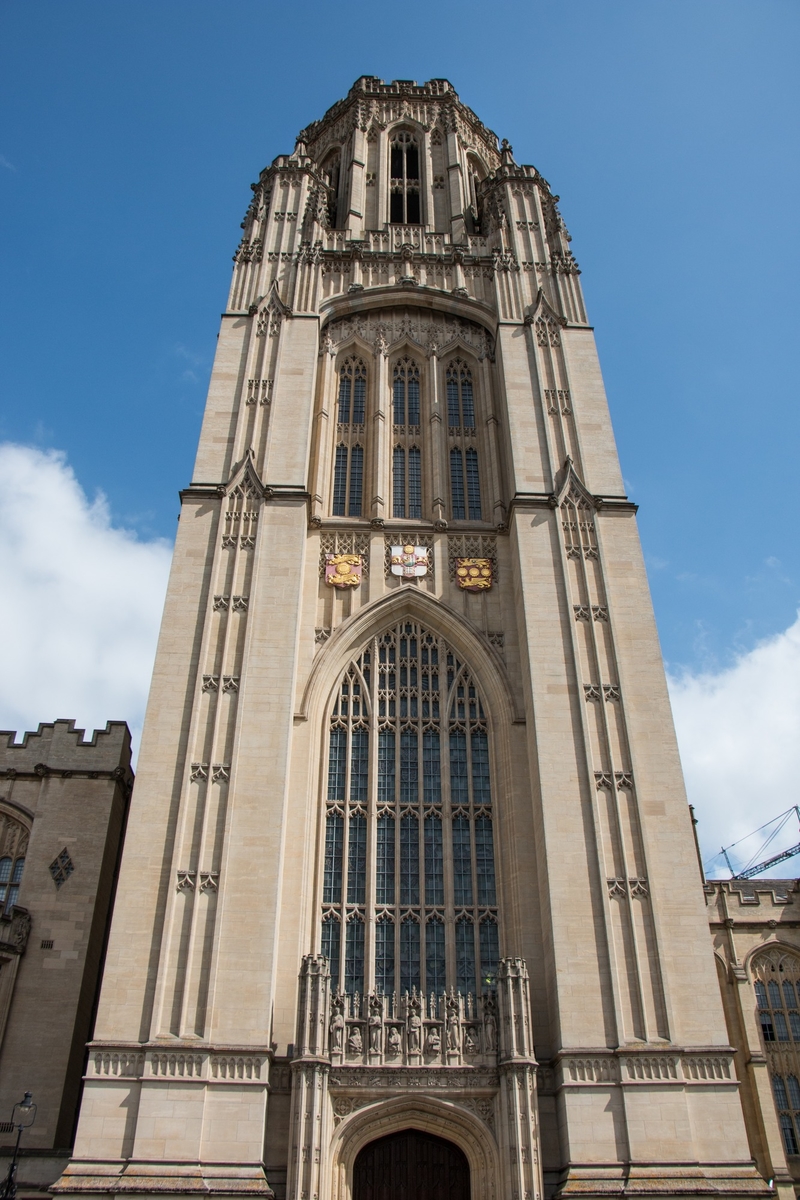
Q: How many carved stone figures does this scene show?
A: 9